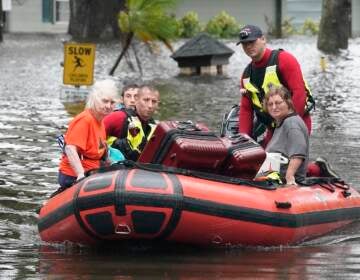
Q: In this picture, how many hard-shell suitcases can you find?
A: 2